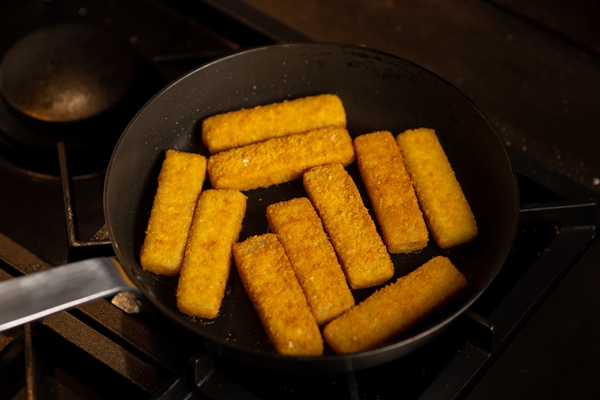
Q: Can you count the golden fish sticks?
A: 10